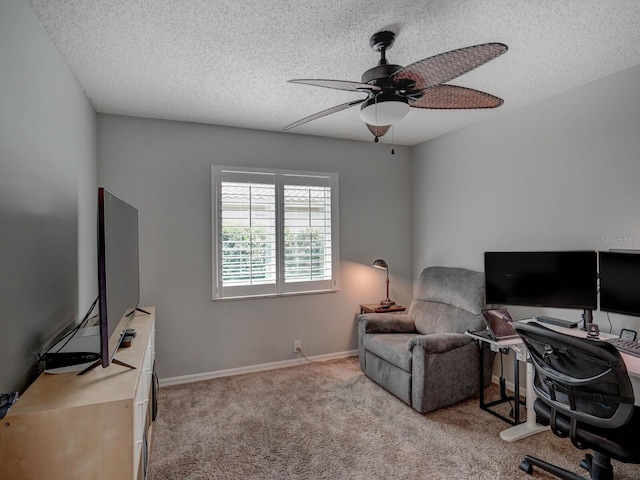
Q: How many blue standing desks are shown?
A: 0